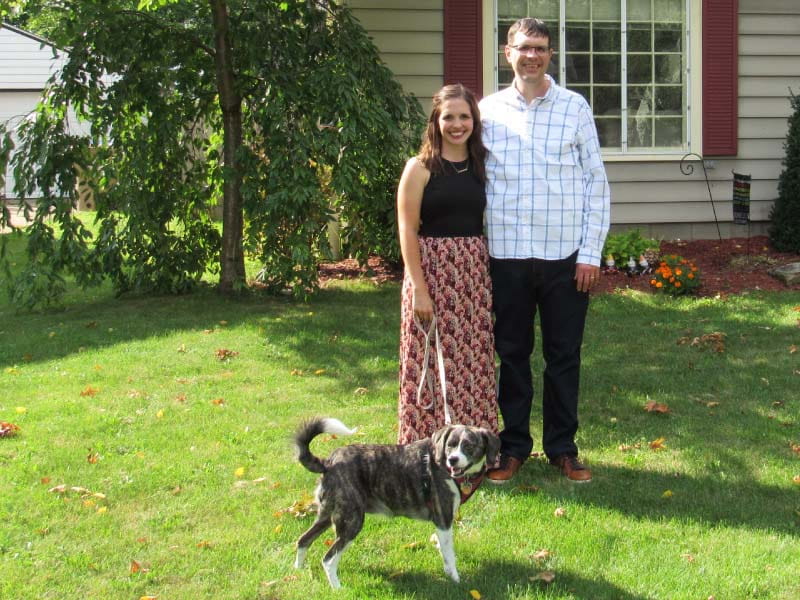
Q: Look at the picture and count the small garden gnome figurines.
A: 3